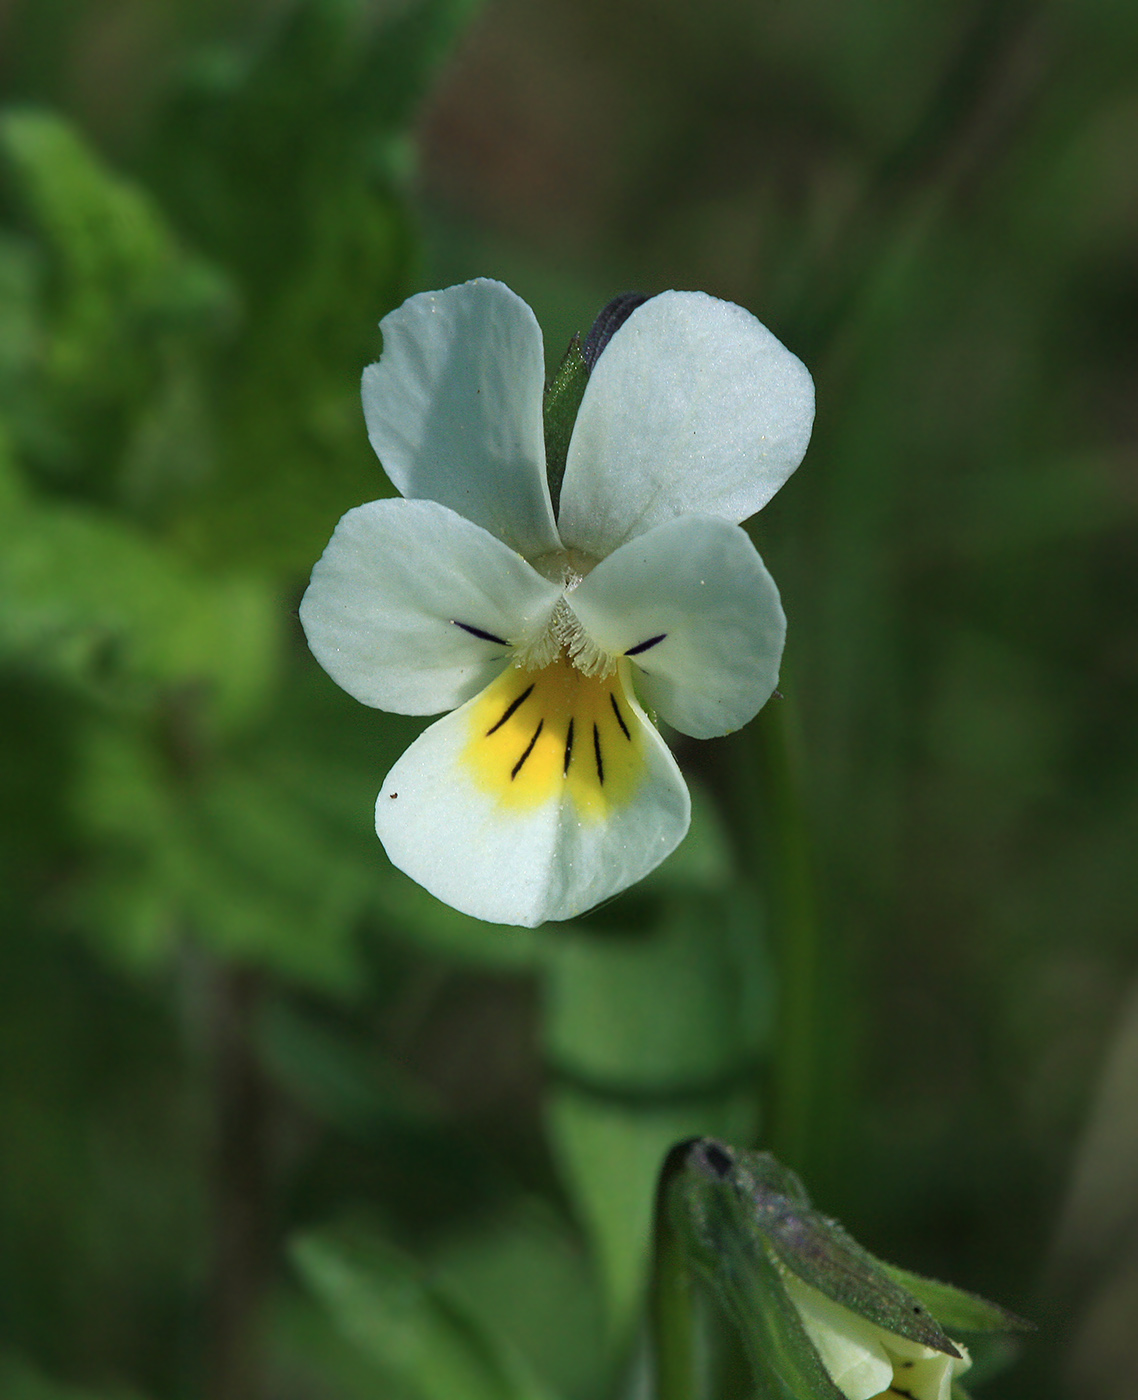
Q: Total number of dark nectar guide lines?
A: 7